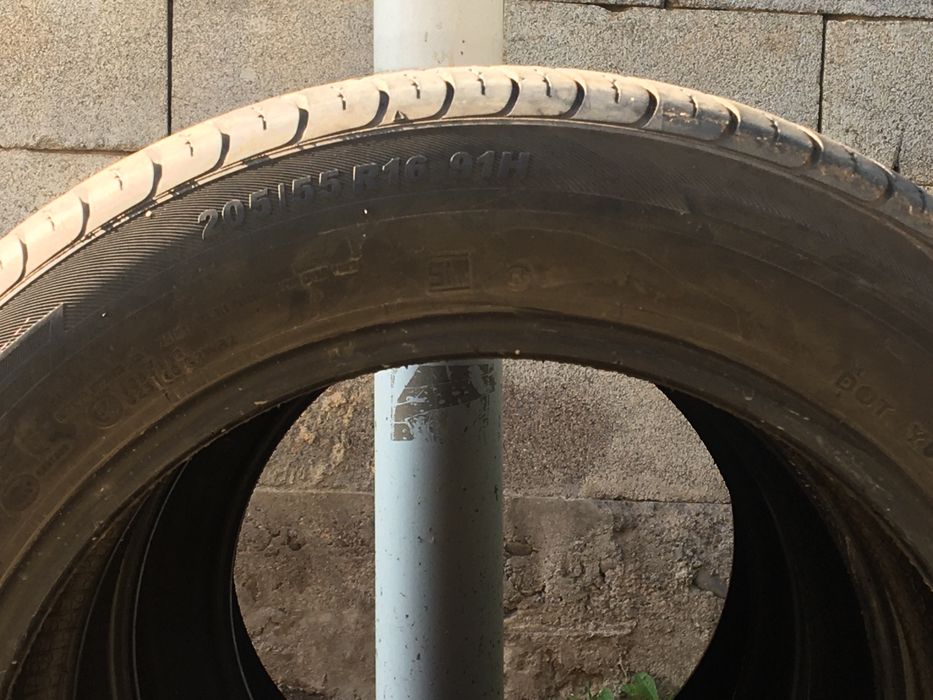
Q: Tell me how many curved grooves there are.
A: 13